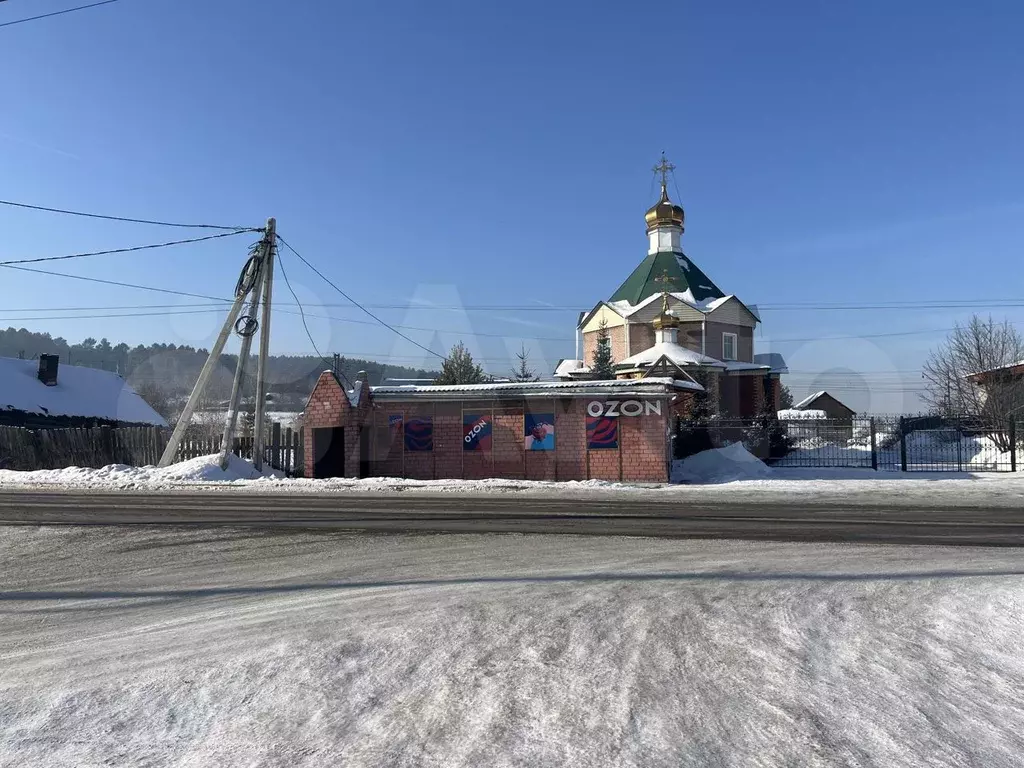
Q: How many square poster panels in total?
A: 4